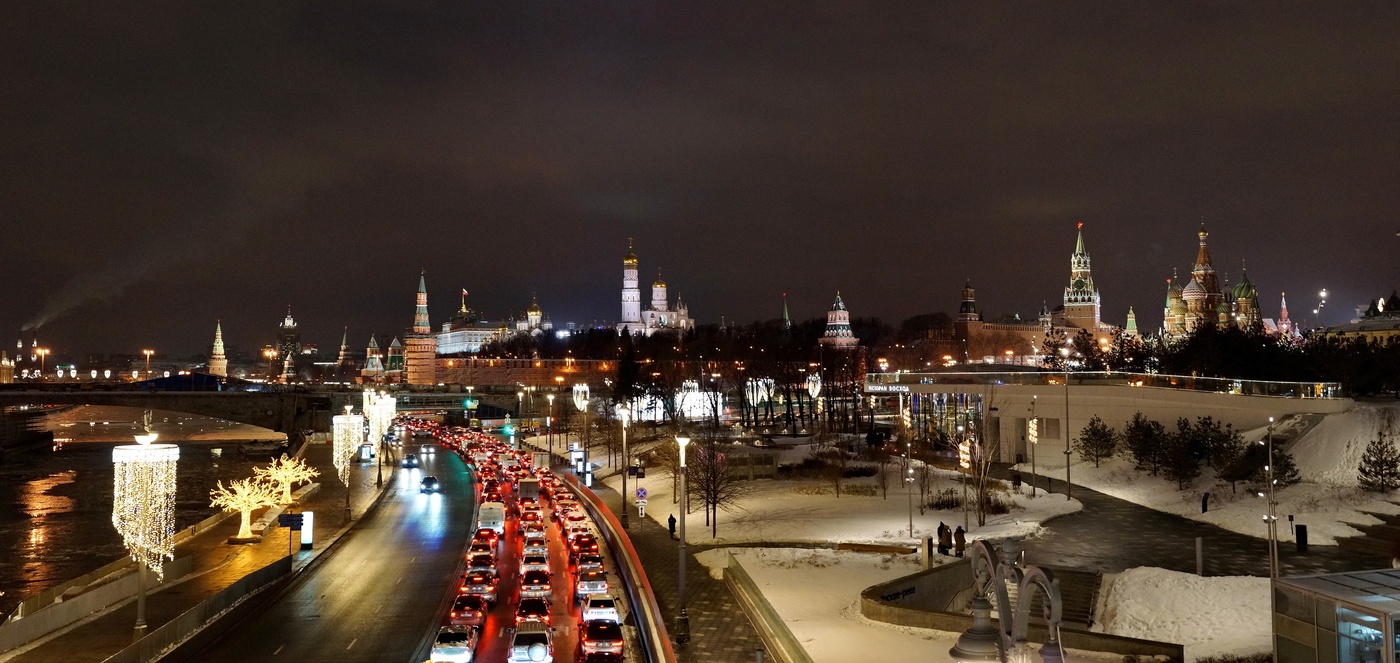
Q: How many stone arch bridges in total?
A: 1